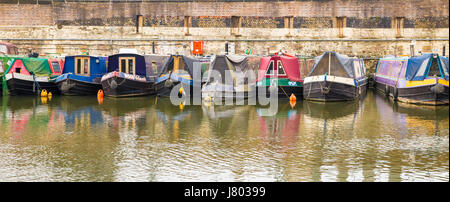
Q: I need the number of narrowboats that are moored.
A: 8